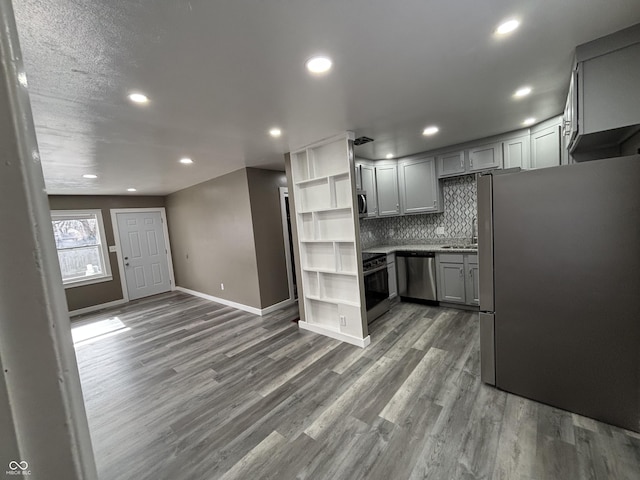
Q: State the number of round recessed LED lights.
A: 11